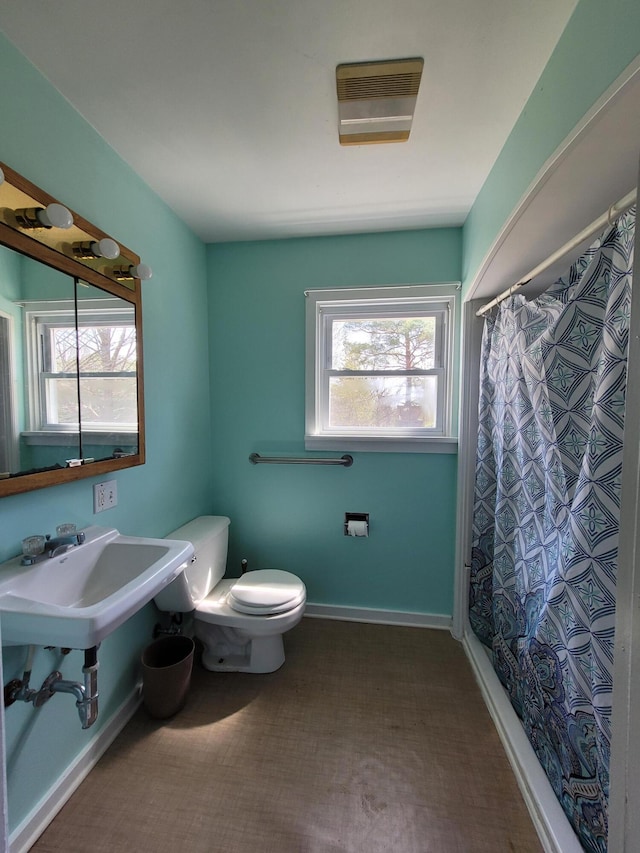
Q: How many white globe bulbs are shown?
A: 4